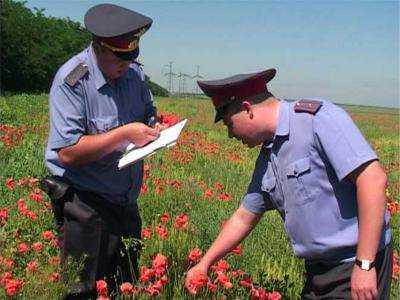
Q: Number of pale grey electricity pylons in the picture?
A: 3